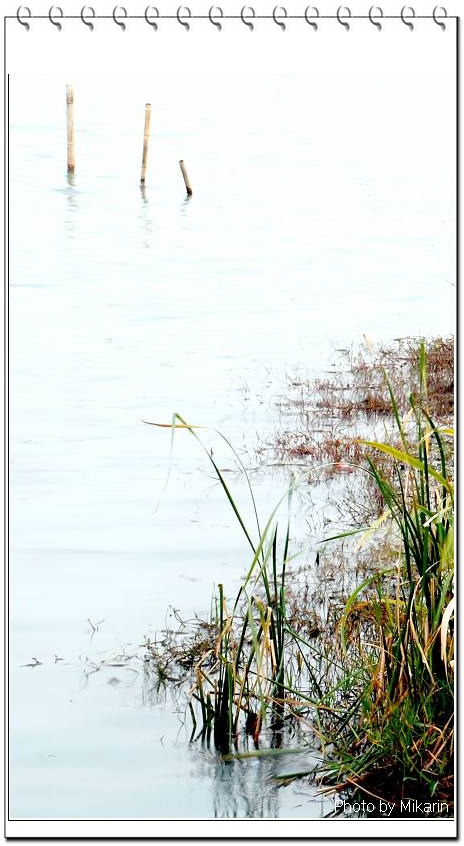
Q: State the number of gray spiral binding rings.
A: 14